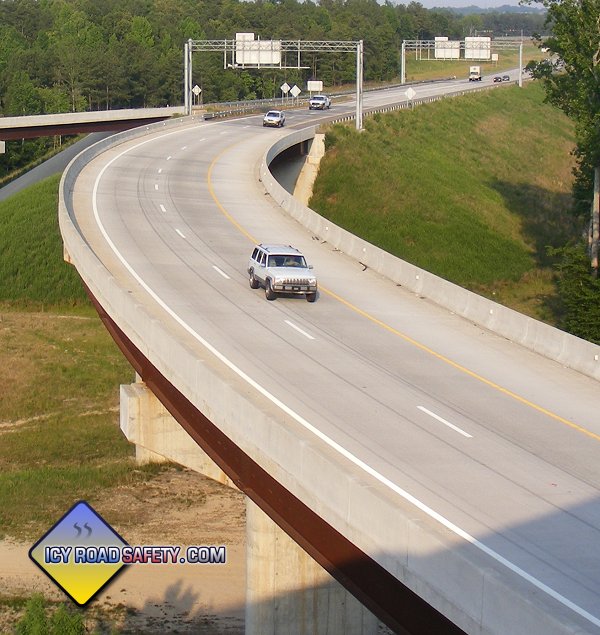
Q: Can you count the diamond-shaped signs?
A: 4